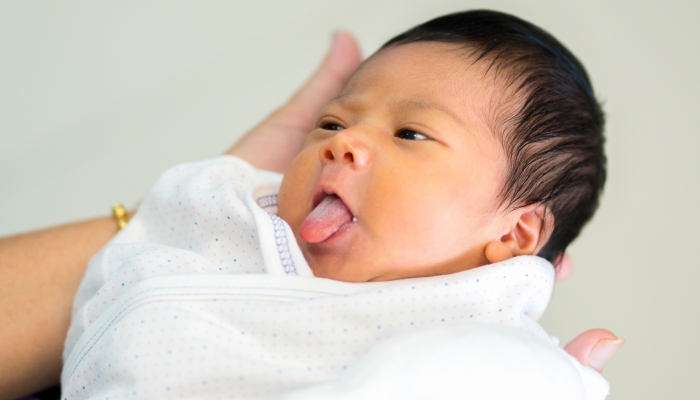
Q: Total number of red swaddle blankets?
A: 0